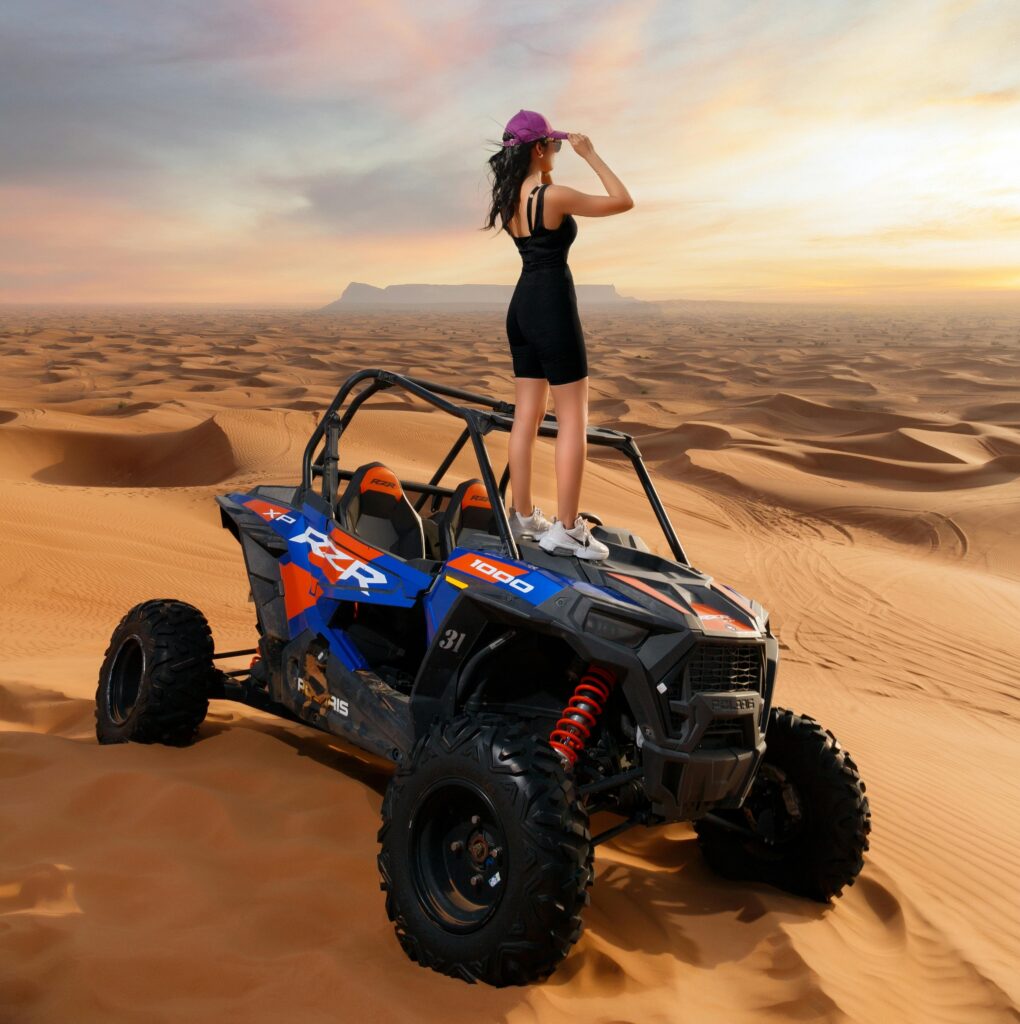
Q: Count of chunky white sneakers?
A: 2